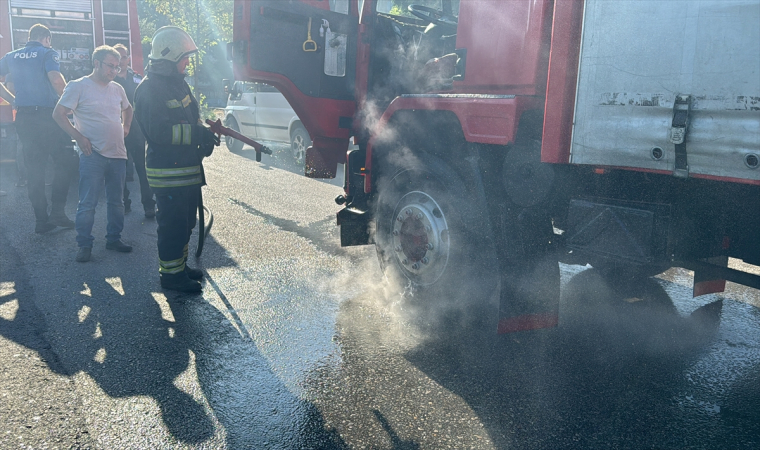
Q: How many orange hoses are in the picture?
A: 0